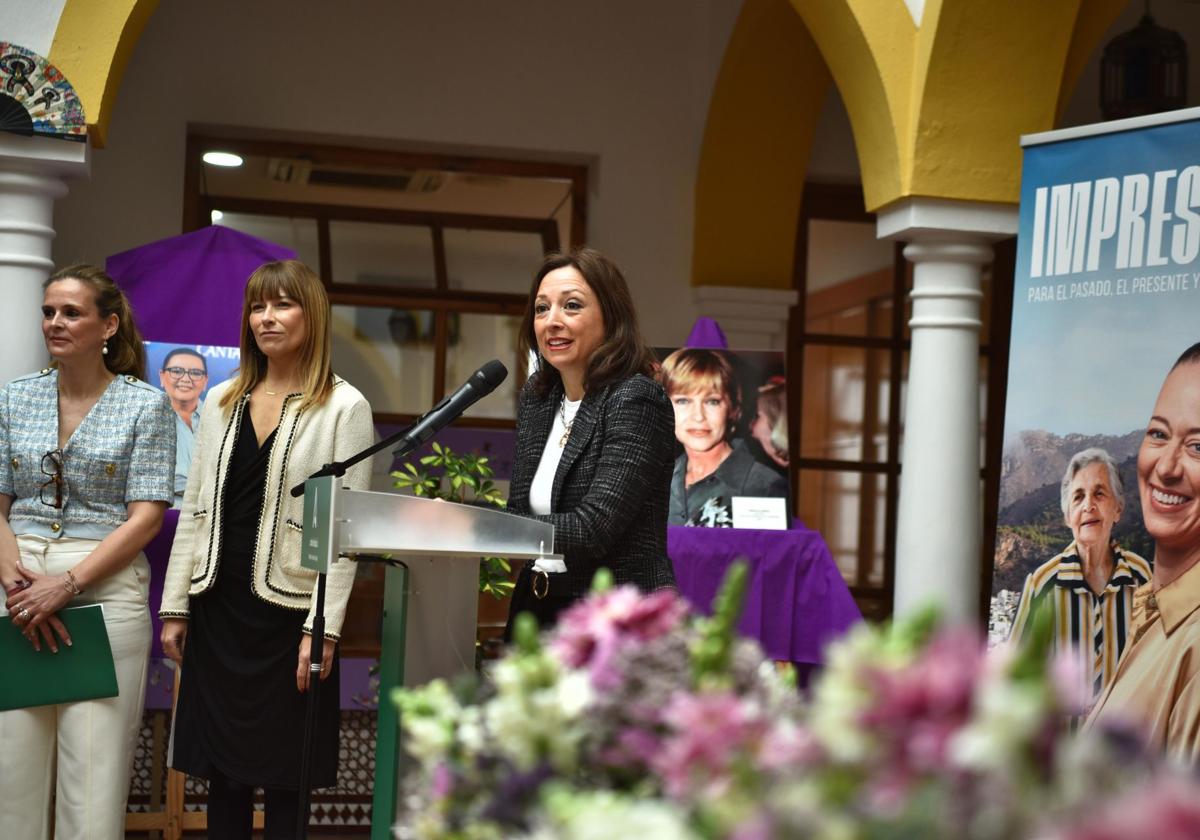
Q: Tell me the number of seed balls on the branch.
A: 0